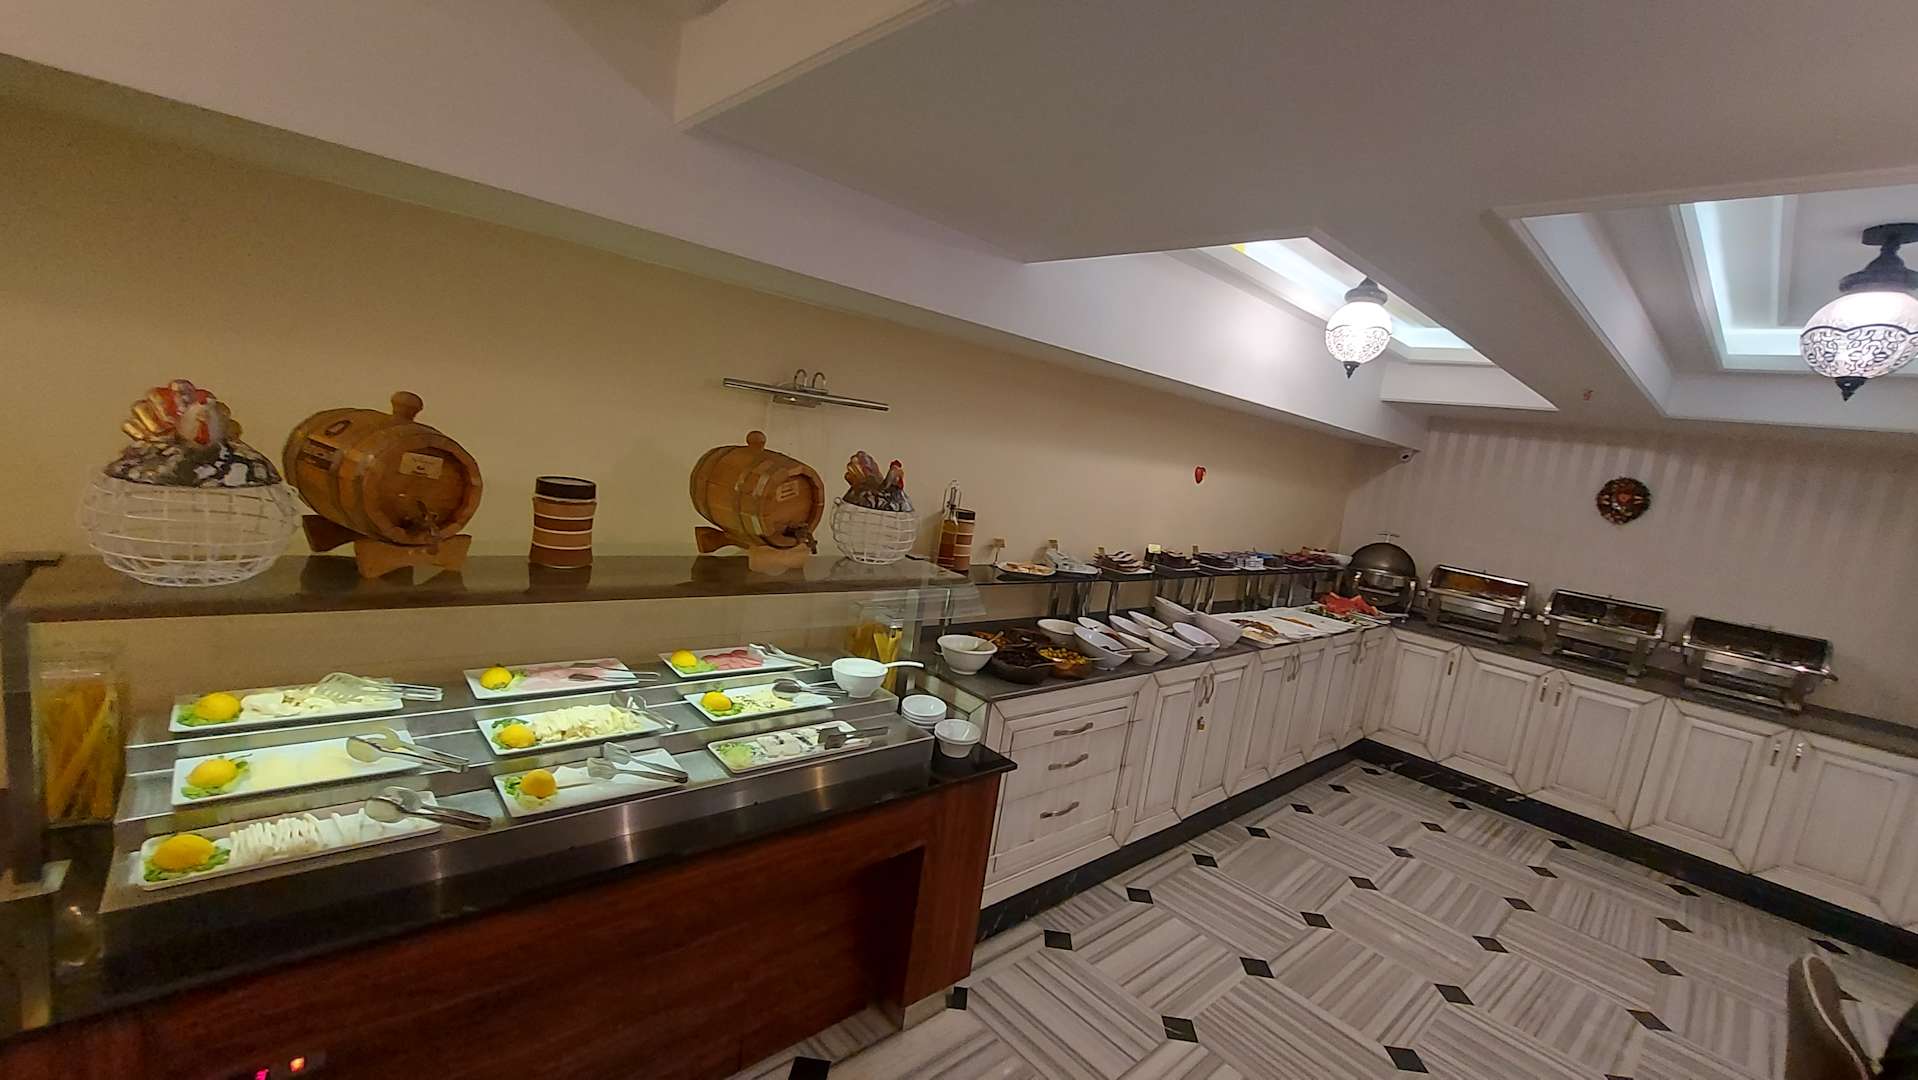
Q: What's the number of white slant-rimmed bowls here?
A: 10